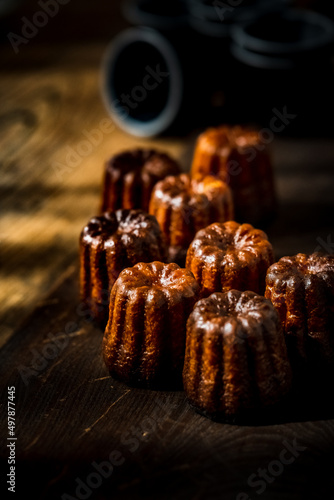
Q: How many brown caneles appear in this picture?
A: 8